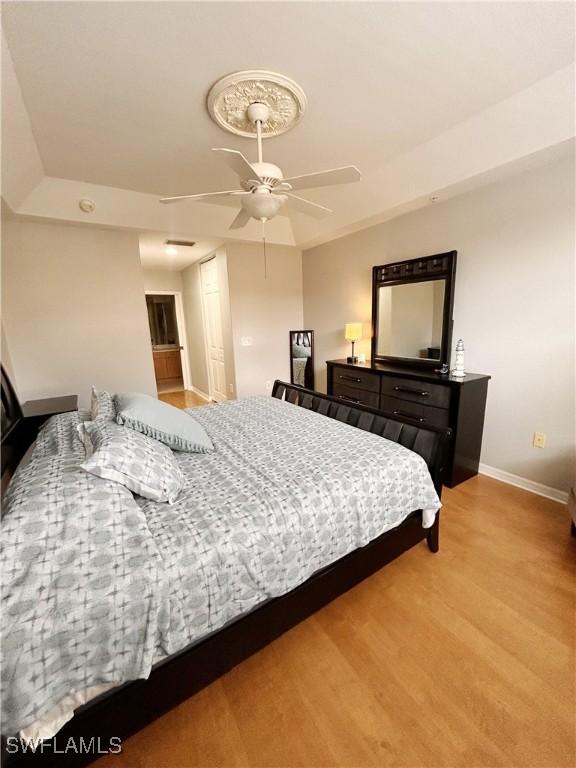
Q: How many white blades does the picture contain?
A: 5